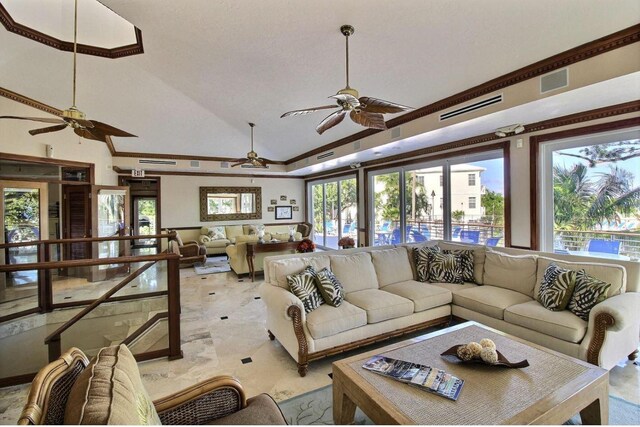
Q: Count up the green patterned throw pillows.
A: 7